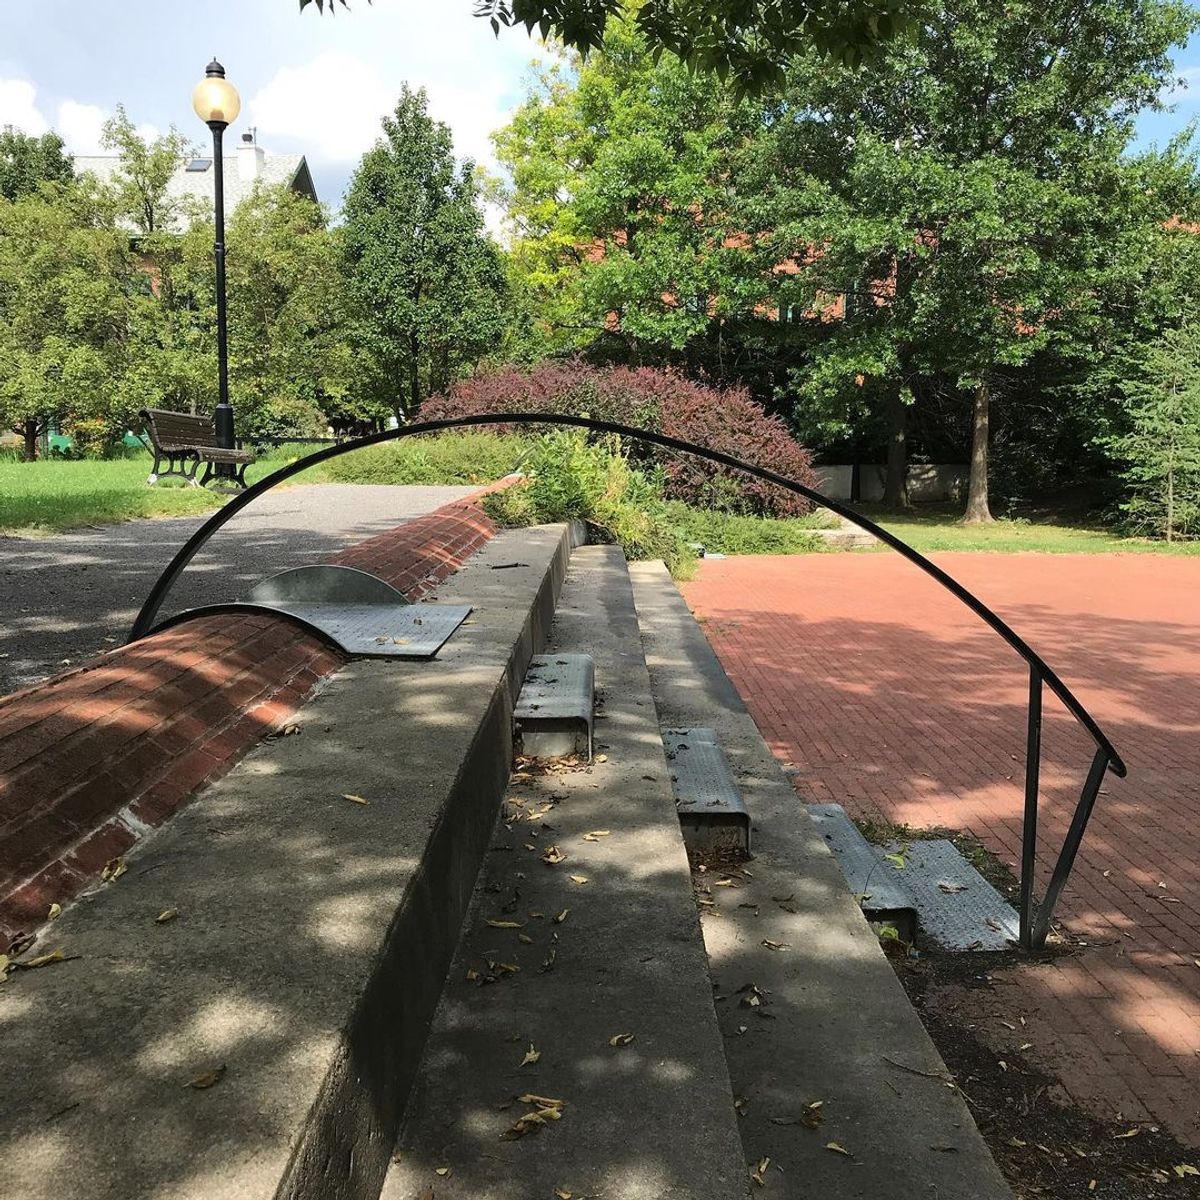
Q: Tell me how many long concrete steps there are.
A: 3